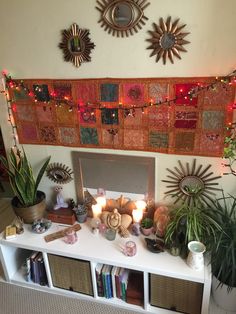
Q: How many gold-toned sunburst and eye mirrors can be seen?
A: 5